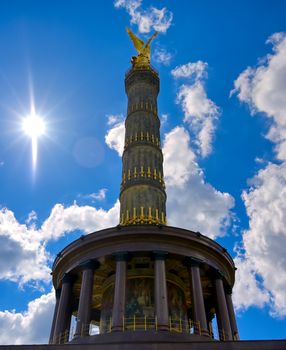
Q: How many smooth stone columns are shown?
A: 8